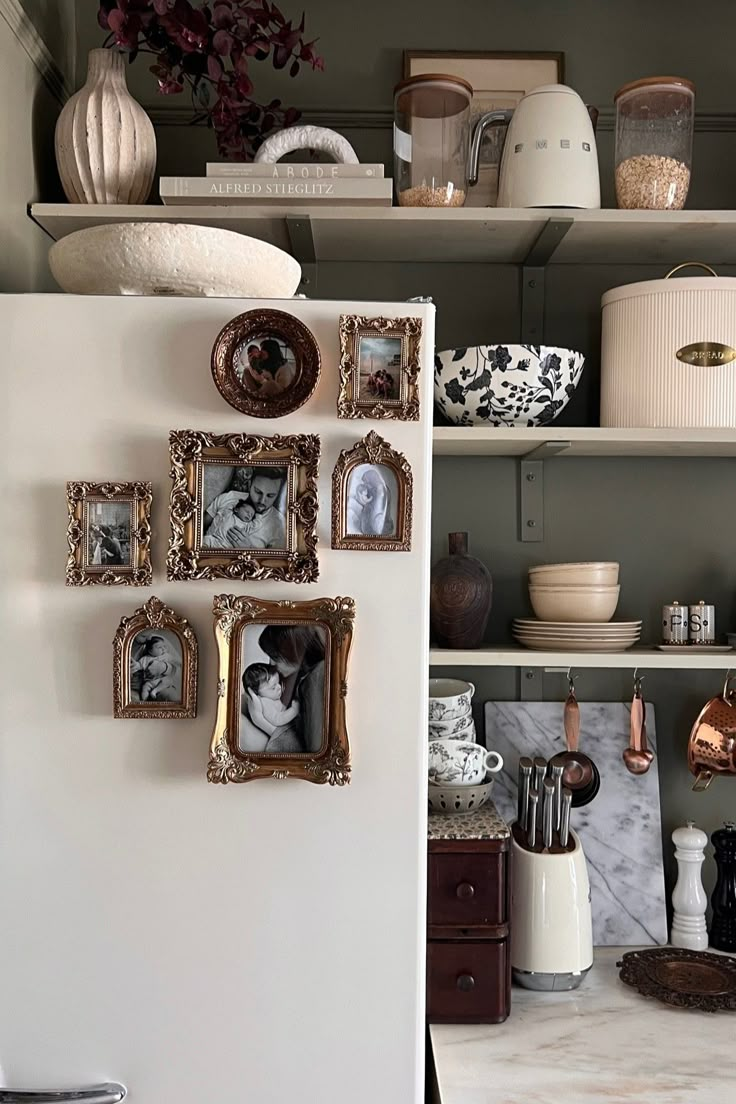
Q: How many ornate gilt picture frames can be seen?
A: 7